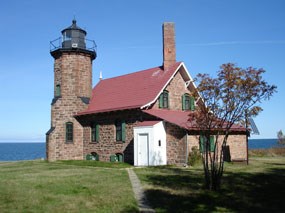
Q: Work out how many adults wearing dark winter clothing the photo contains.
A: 0